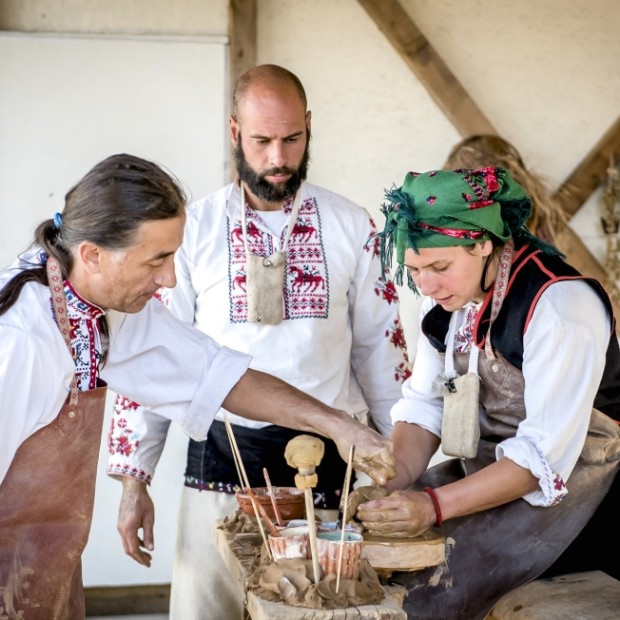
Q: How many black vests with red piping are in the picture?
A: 1